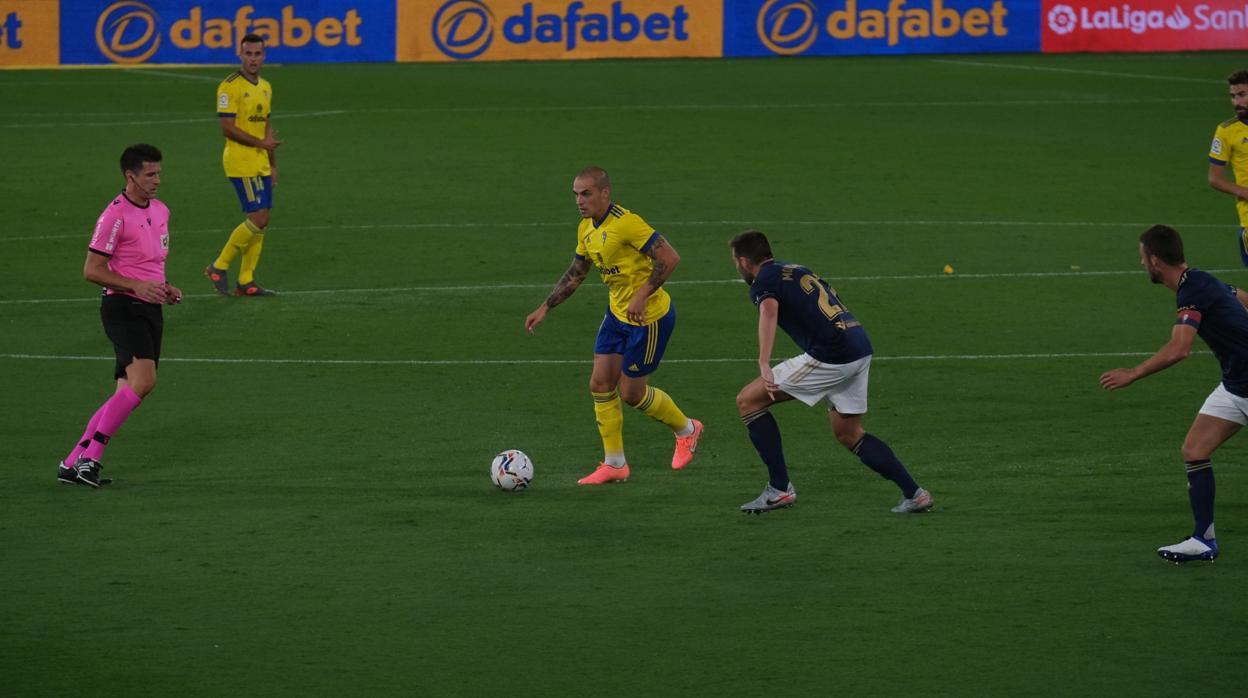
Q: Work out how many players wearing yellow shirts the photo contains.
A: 3